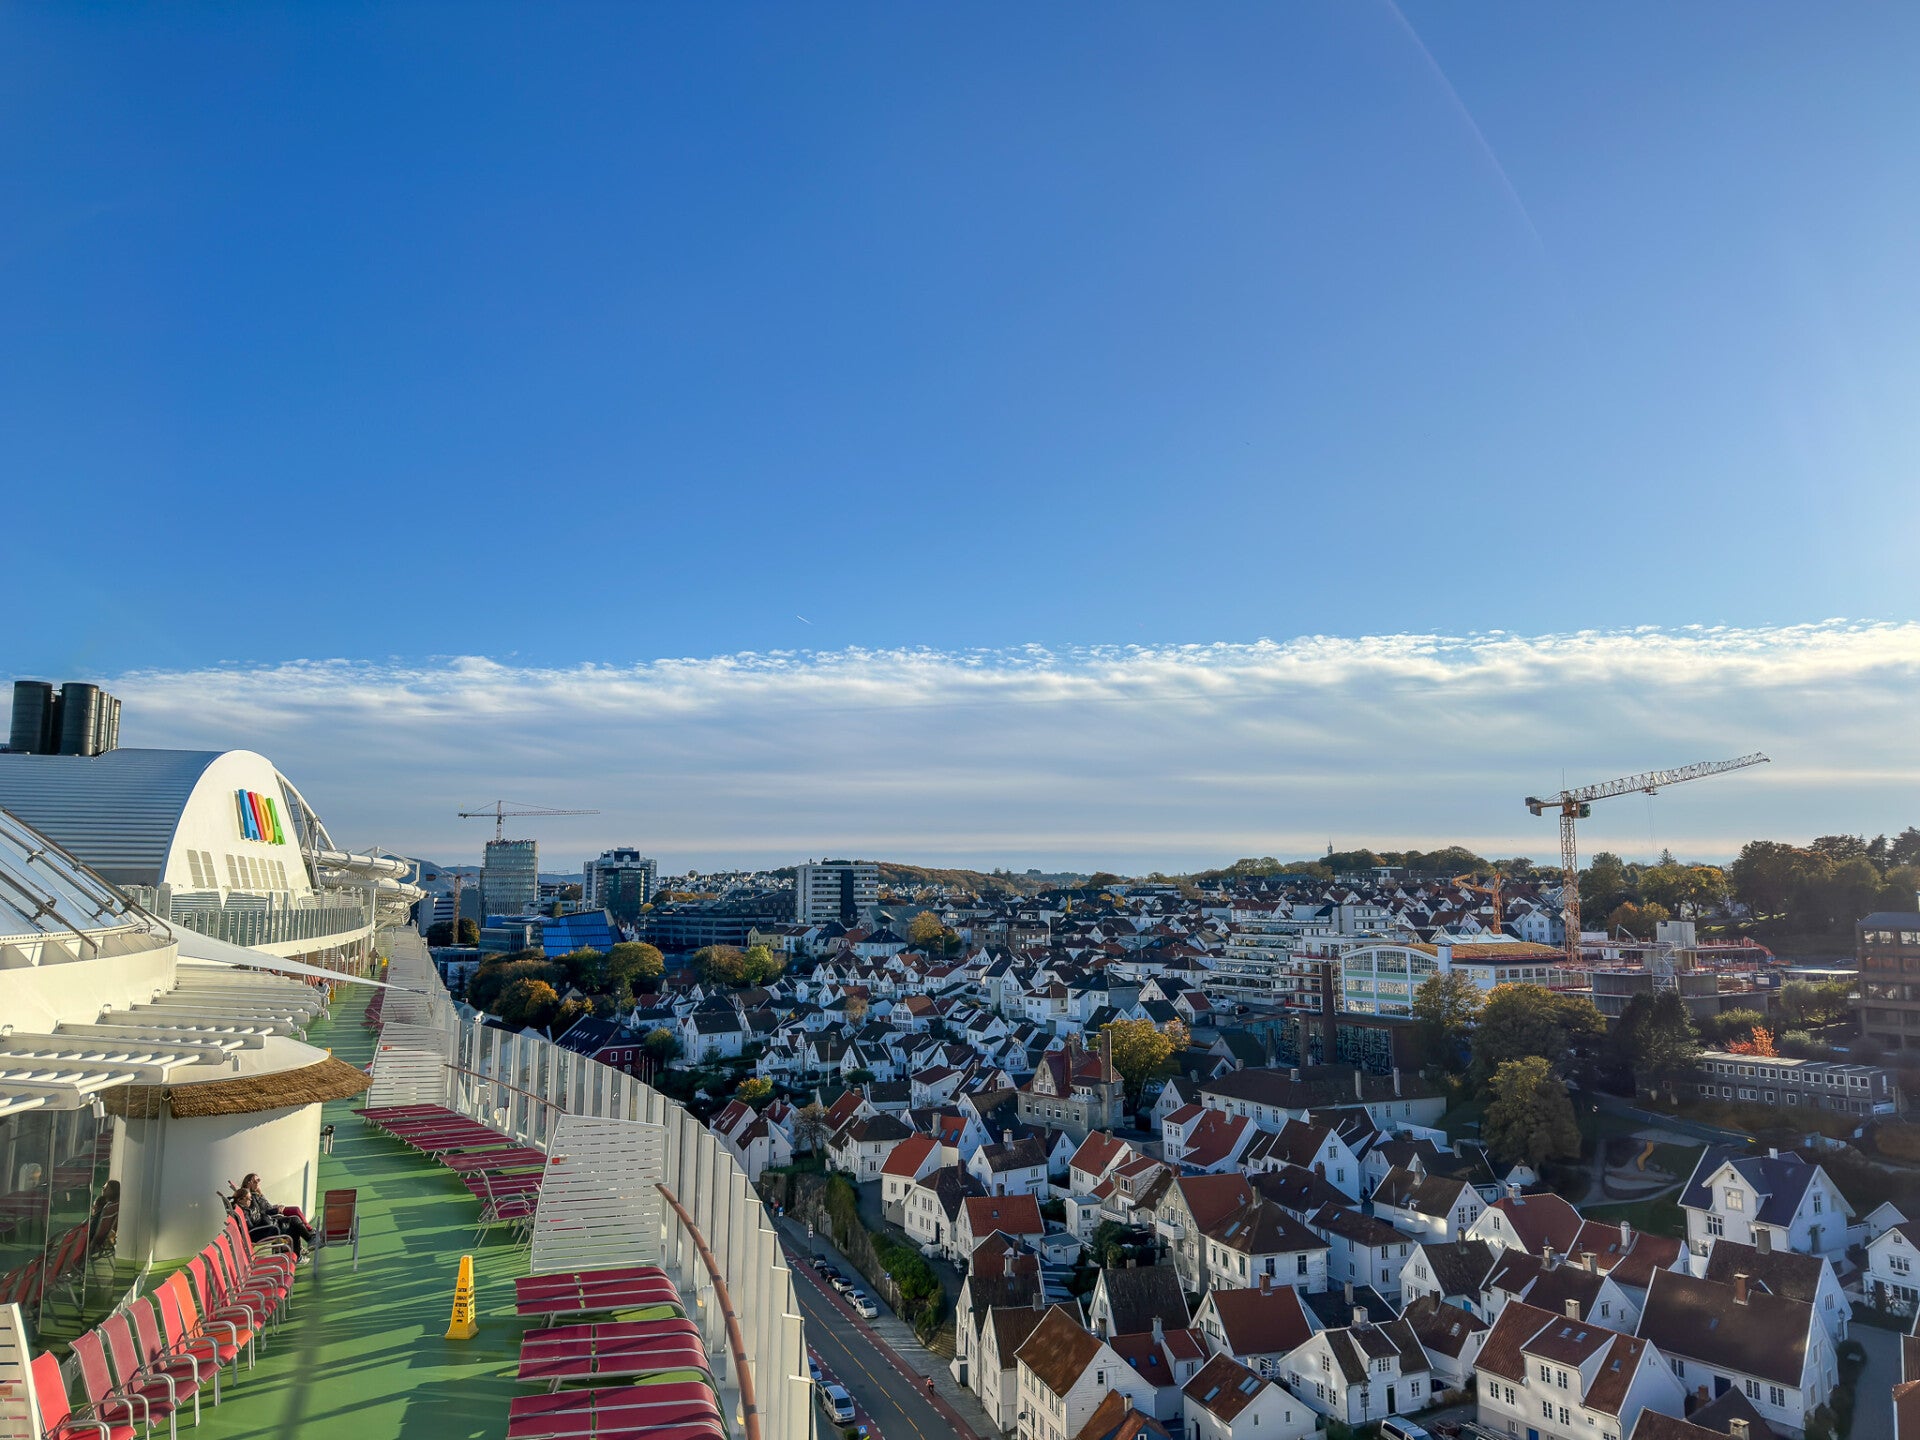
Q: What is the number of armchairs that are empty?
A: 13